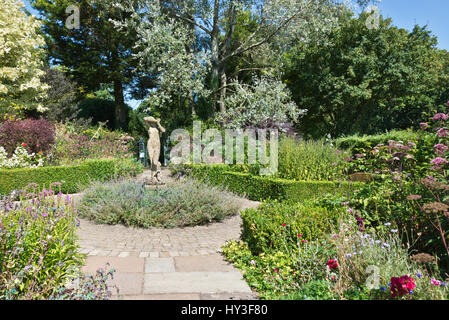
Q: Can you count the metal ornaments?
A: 0